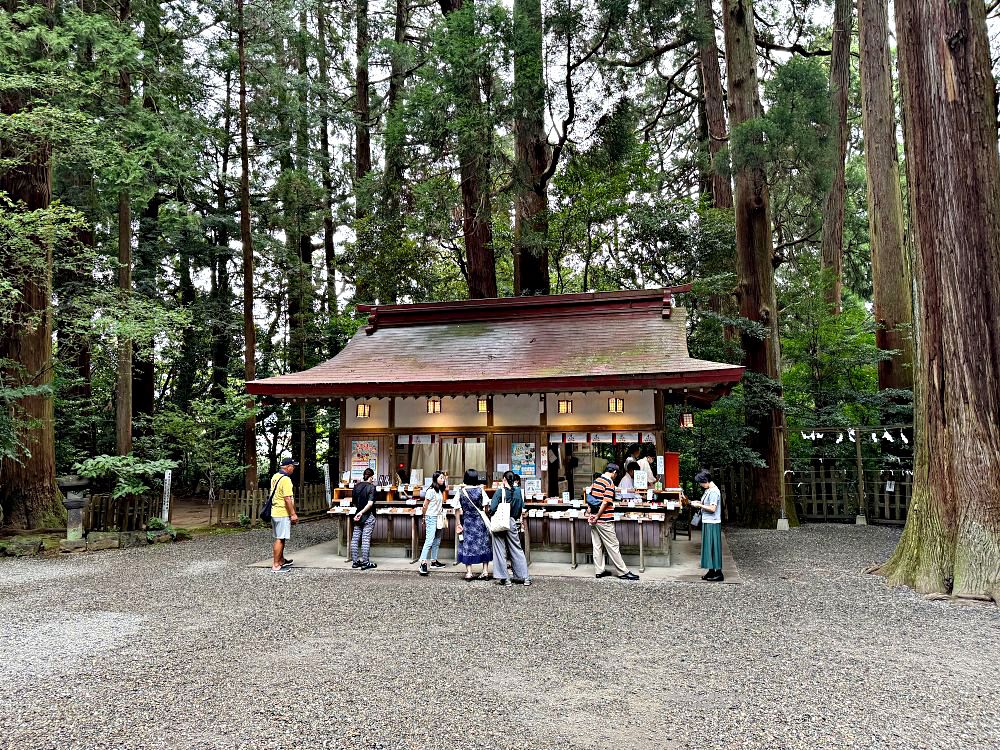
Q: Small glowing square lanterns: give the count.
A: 6